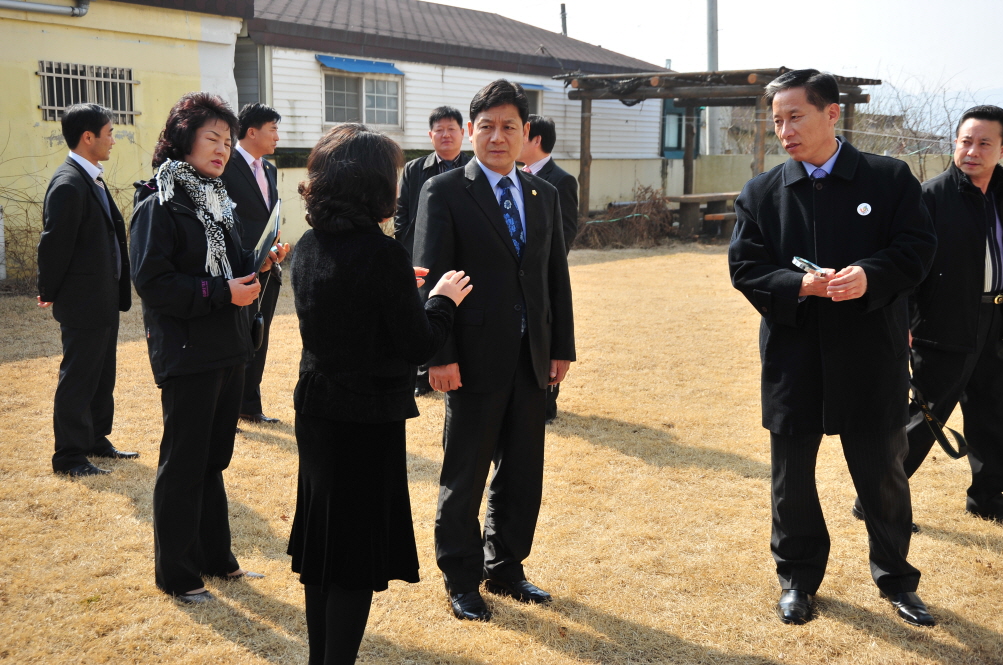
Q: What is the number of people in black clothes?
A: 9